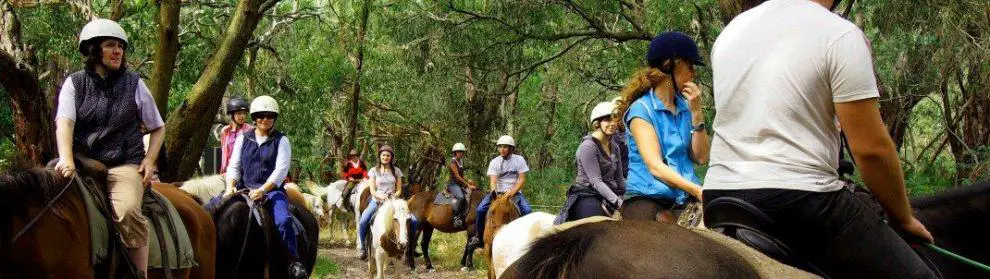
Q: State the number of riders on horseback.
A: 10